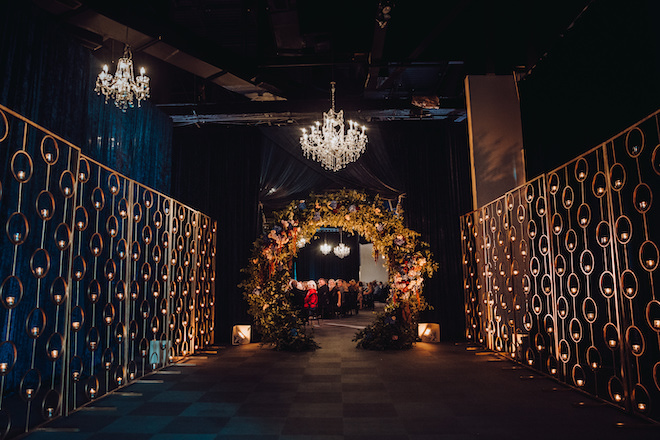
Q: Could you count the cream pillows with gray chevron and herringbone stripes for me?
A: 0